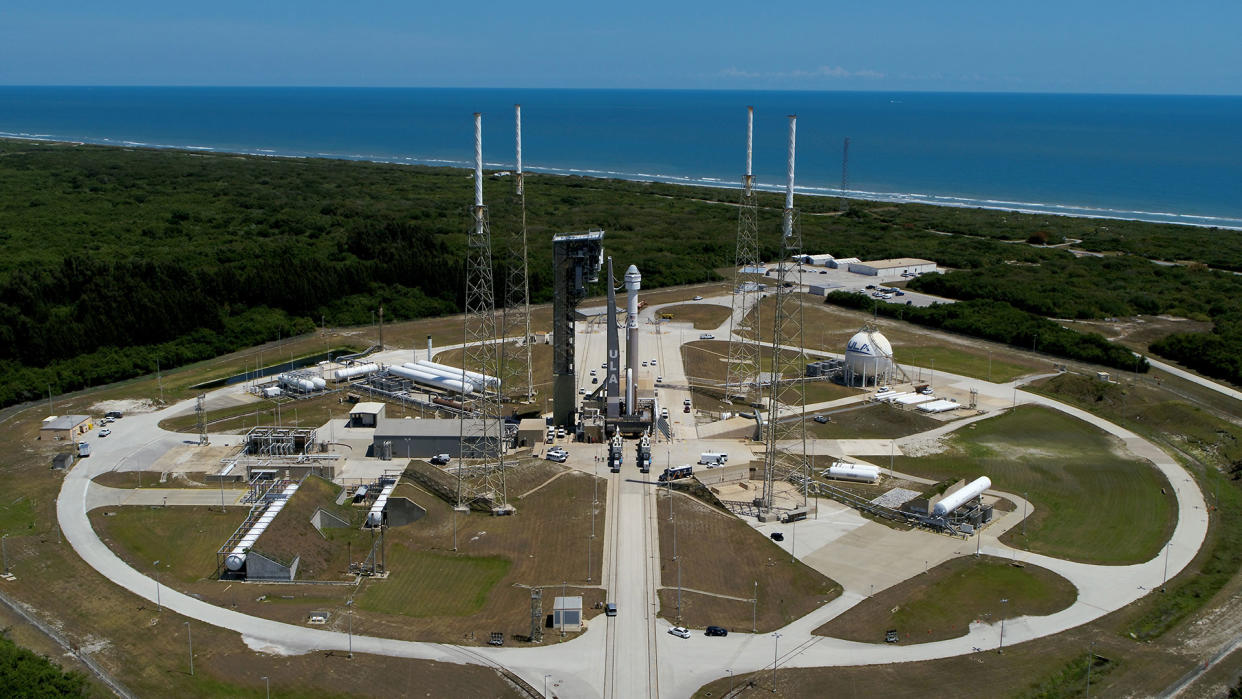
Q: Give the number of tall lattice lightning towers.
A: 4